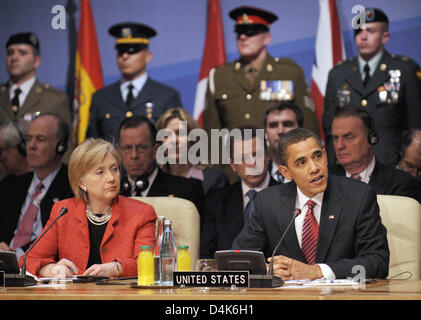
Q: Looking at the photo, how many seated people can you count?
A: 10